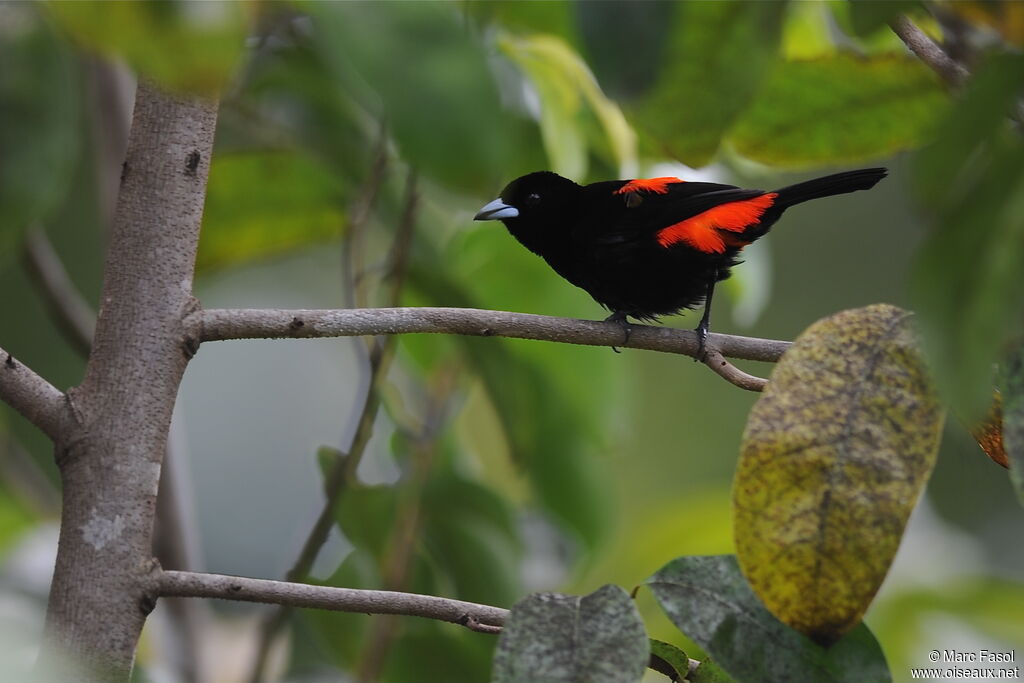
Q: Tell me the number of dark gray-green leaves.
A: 2